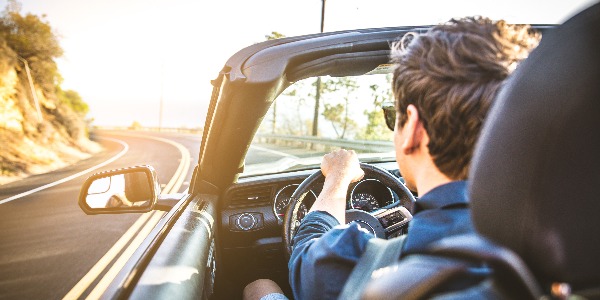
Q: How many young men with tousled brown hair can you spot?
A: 1